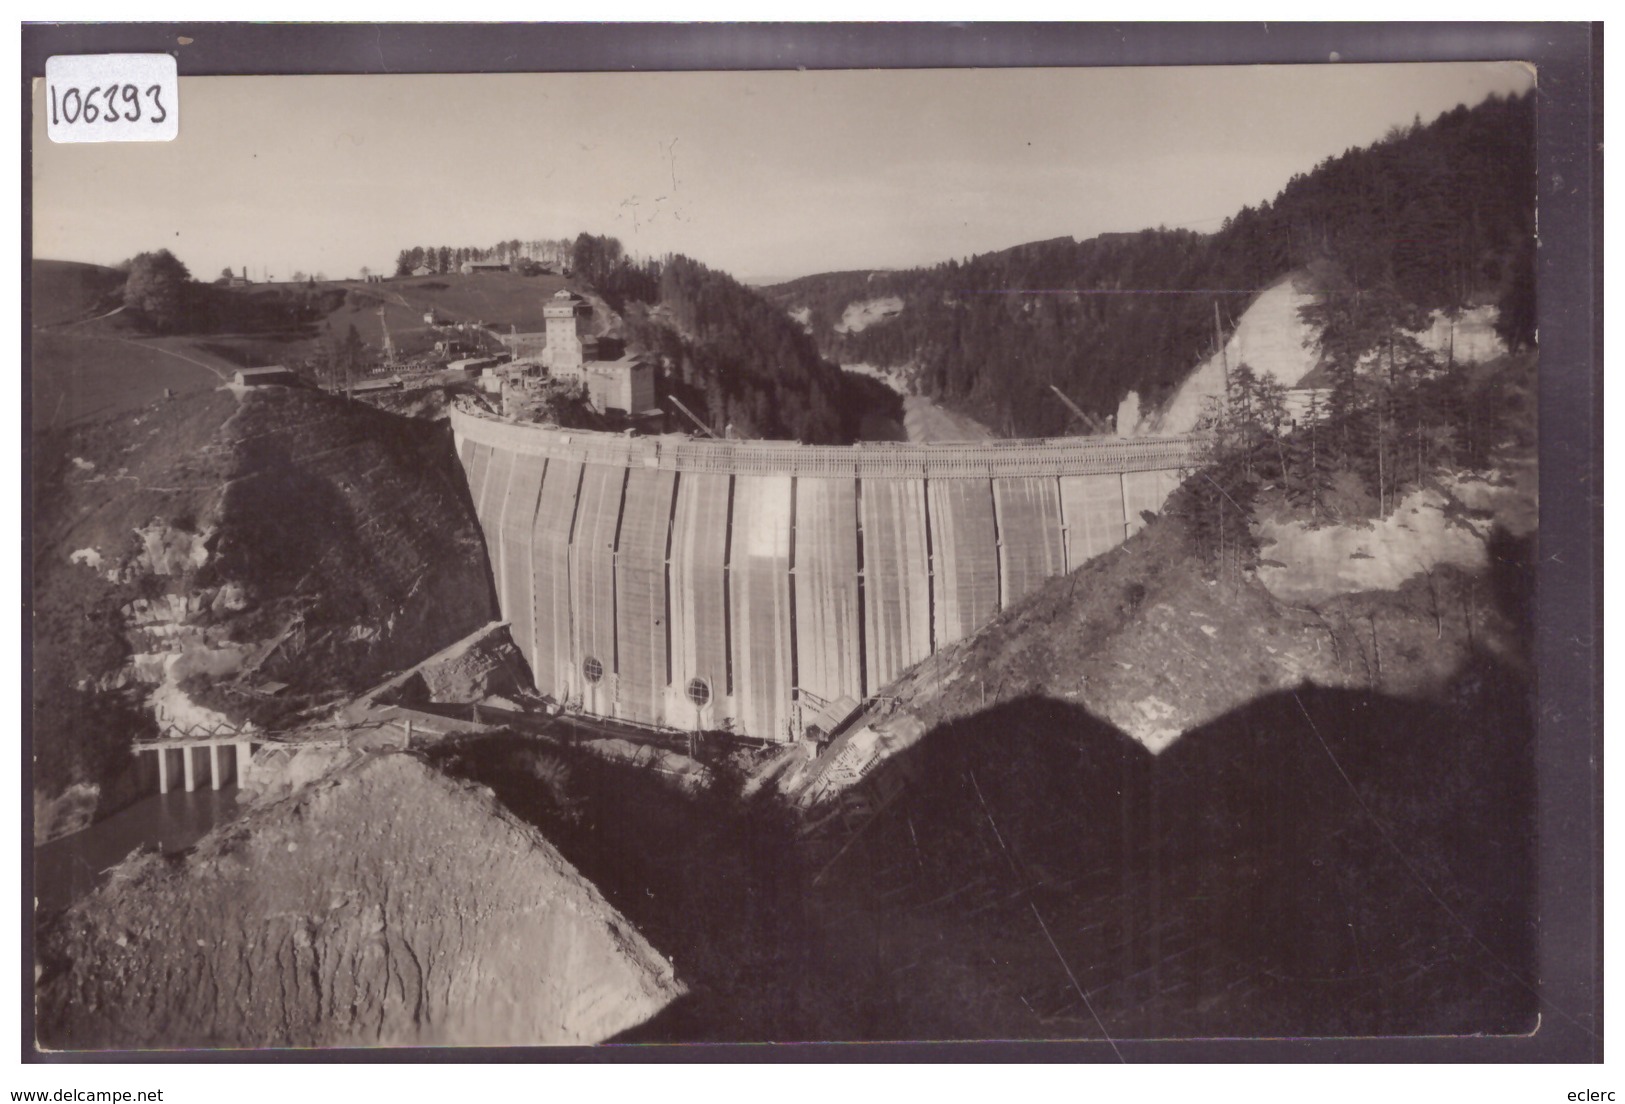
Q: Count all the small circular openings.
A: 2